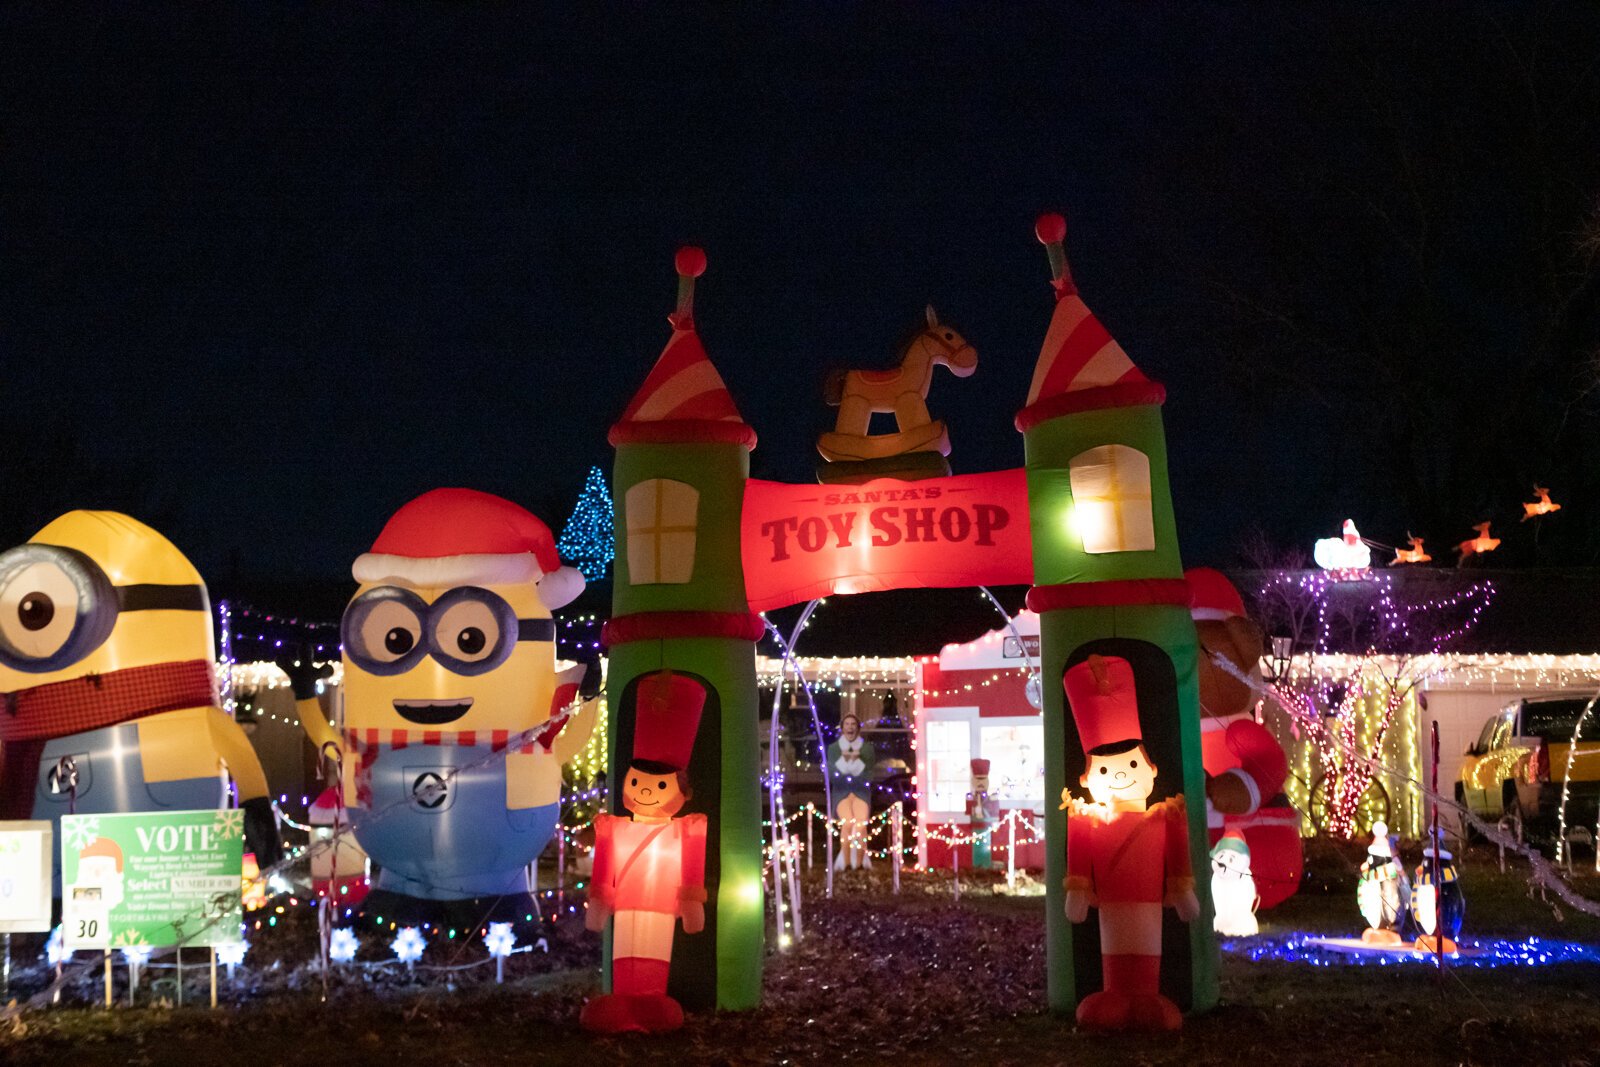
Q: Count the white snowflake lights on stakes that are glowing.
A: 6